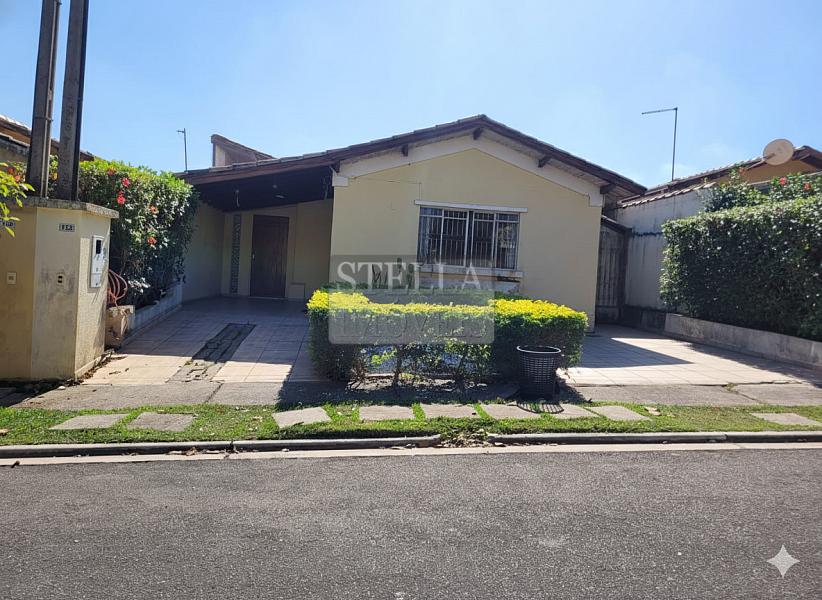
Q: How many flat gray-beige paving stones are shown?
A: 9